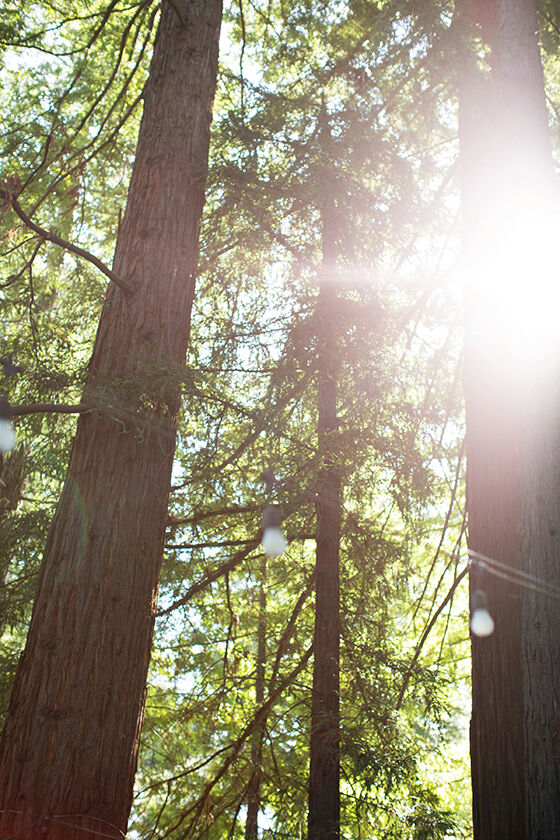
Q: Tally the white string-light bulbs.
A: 3